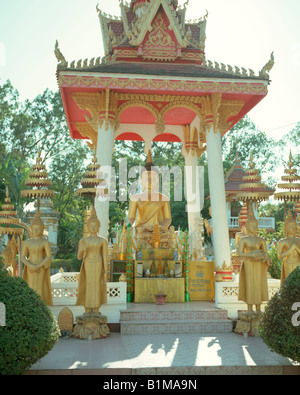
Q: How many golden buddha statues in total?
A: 5